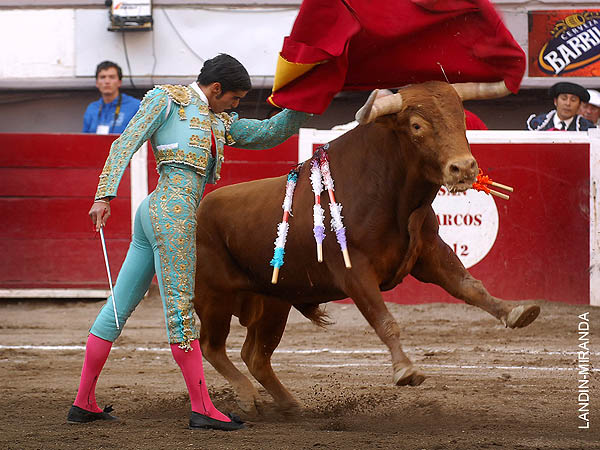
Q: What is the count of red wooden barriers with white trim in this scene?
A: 2